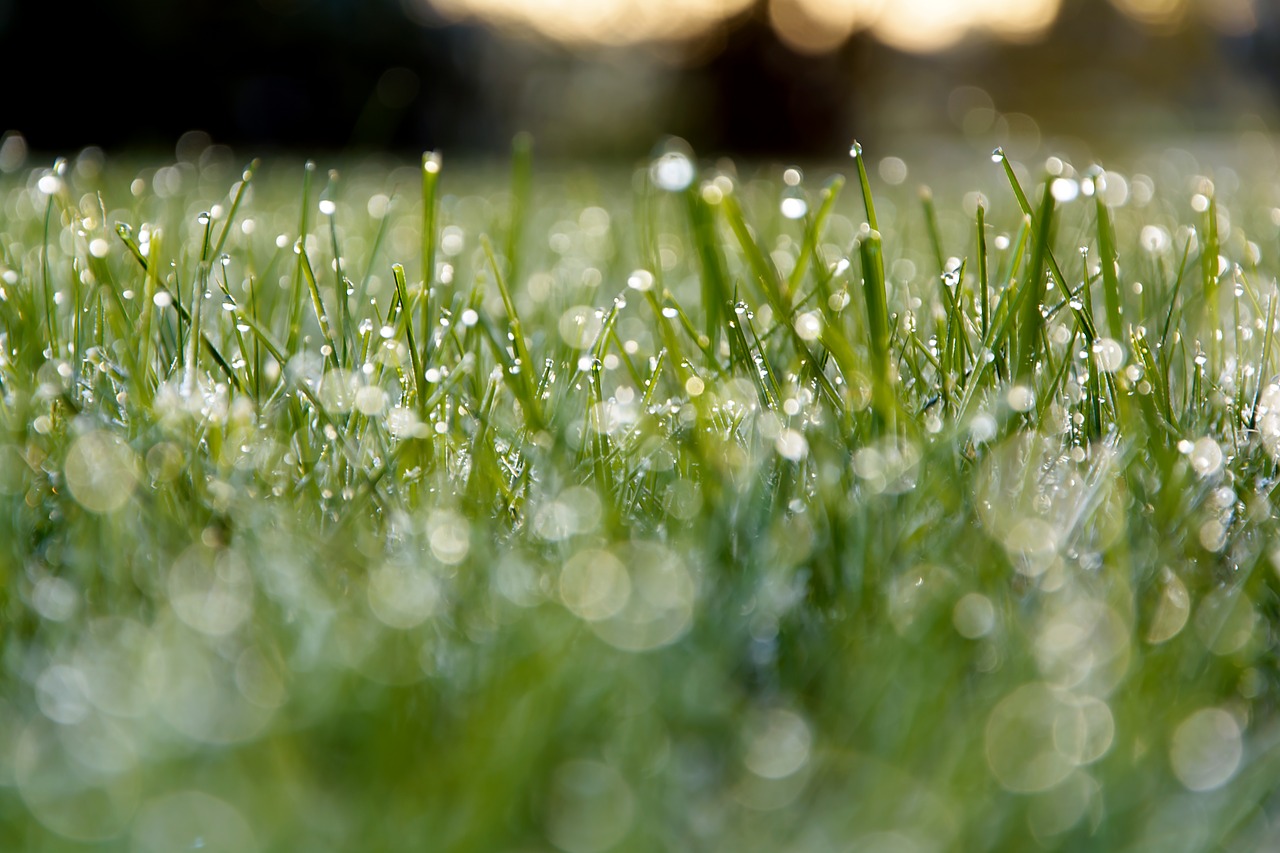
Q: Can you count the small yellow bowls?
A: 0